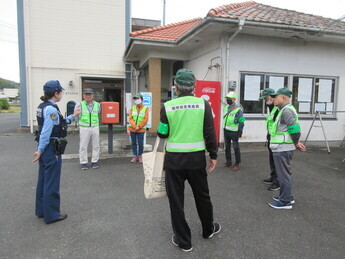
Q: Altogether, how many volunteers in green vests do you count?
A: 6